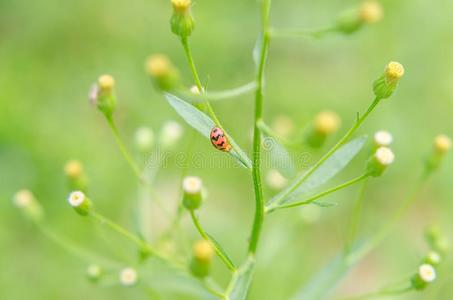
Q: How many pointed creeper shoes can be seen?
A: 0